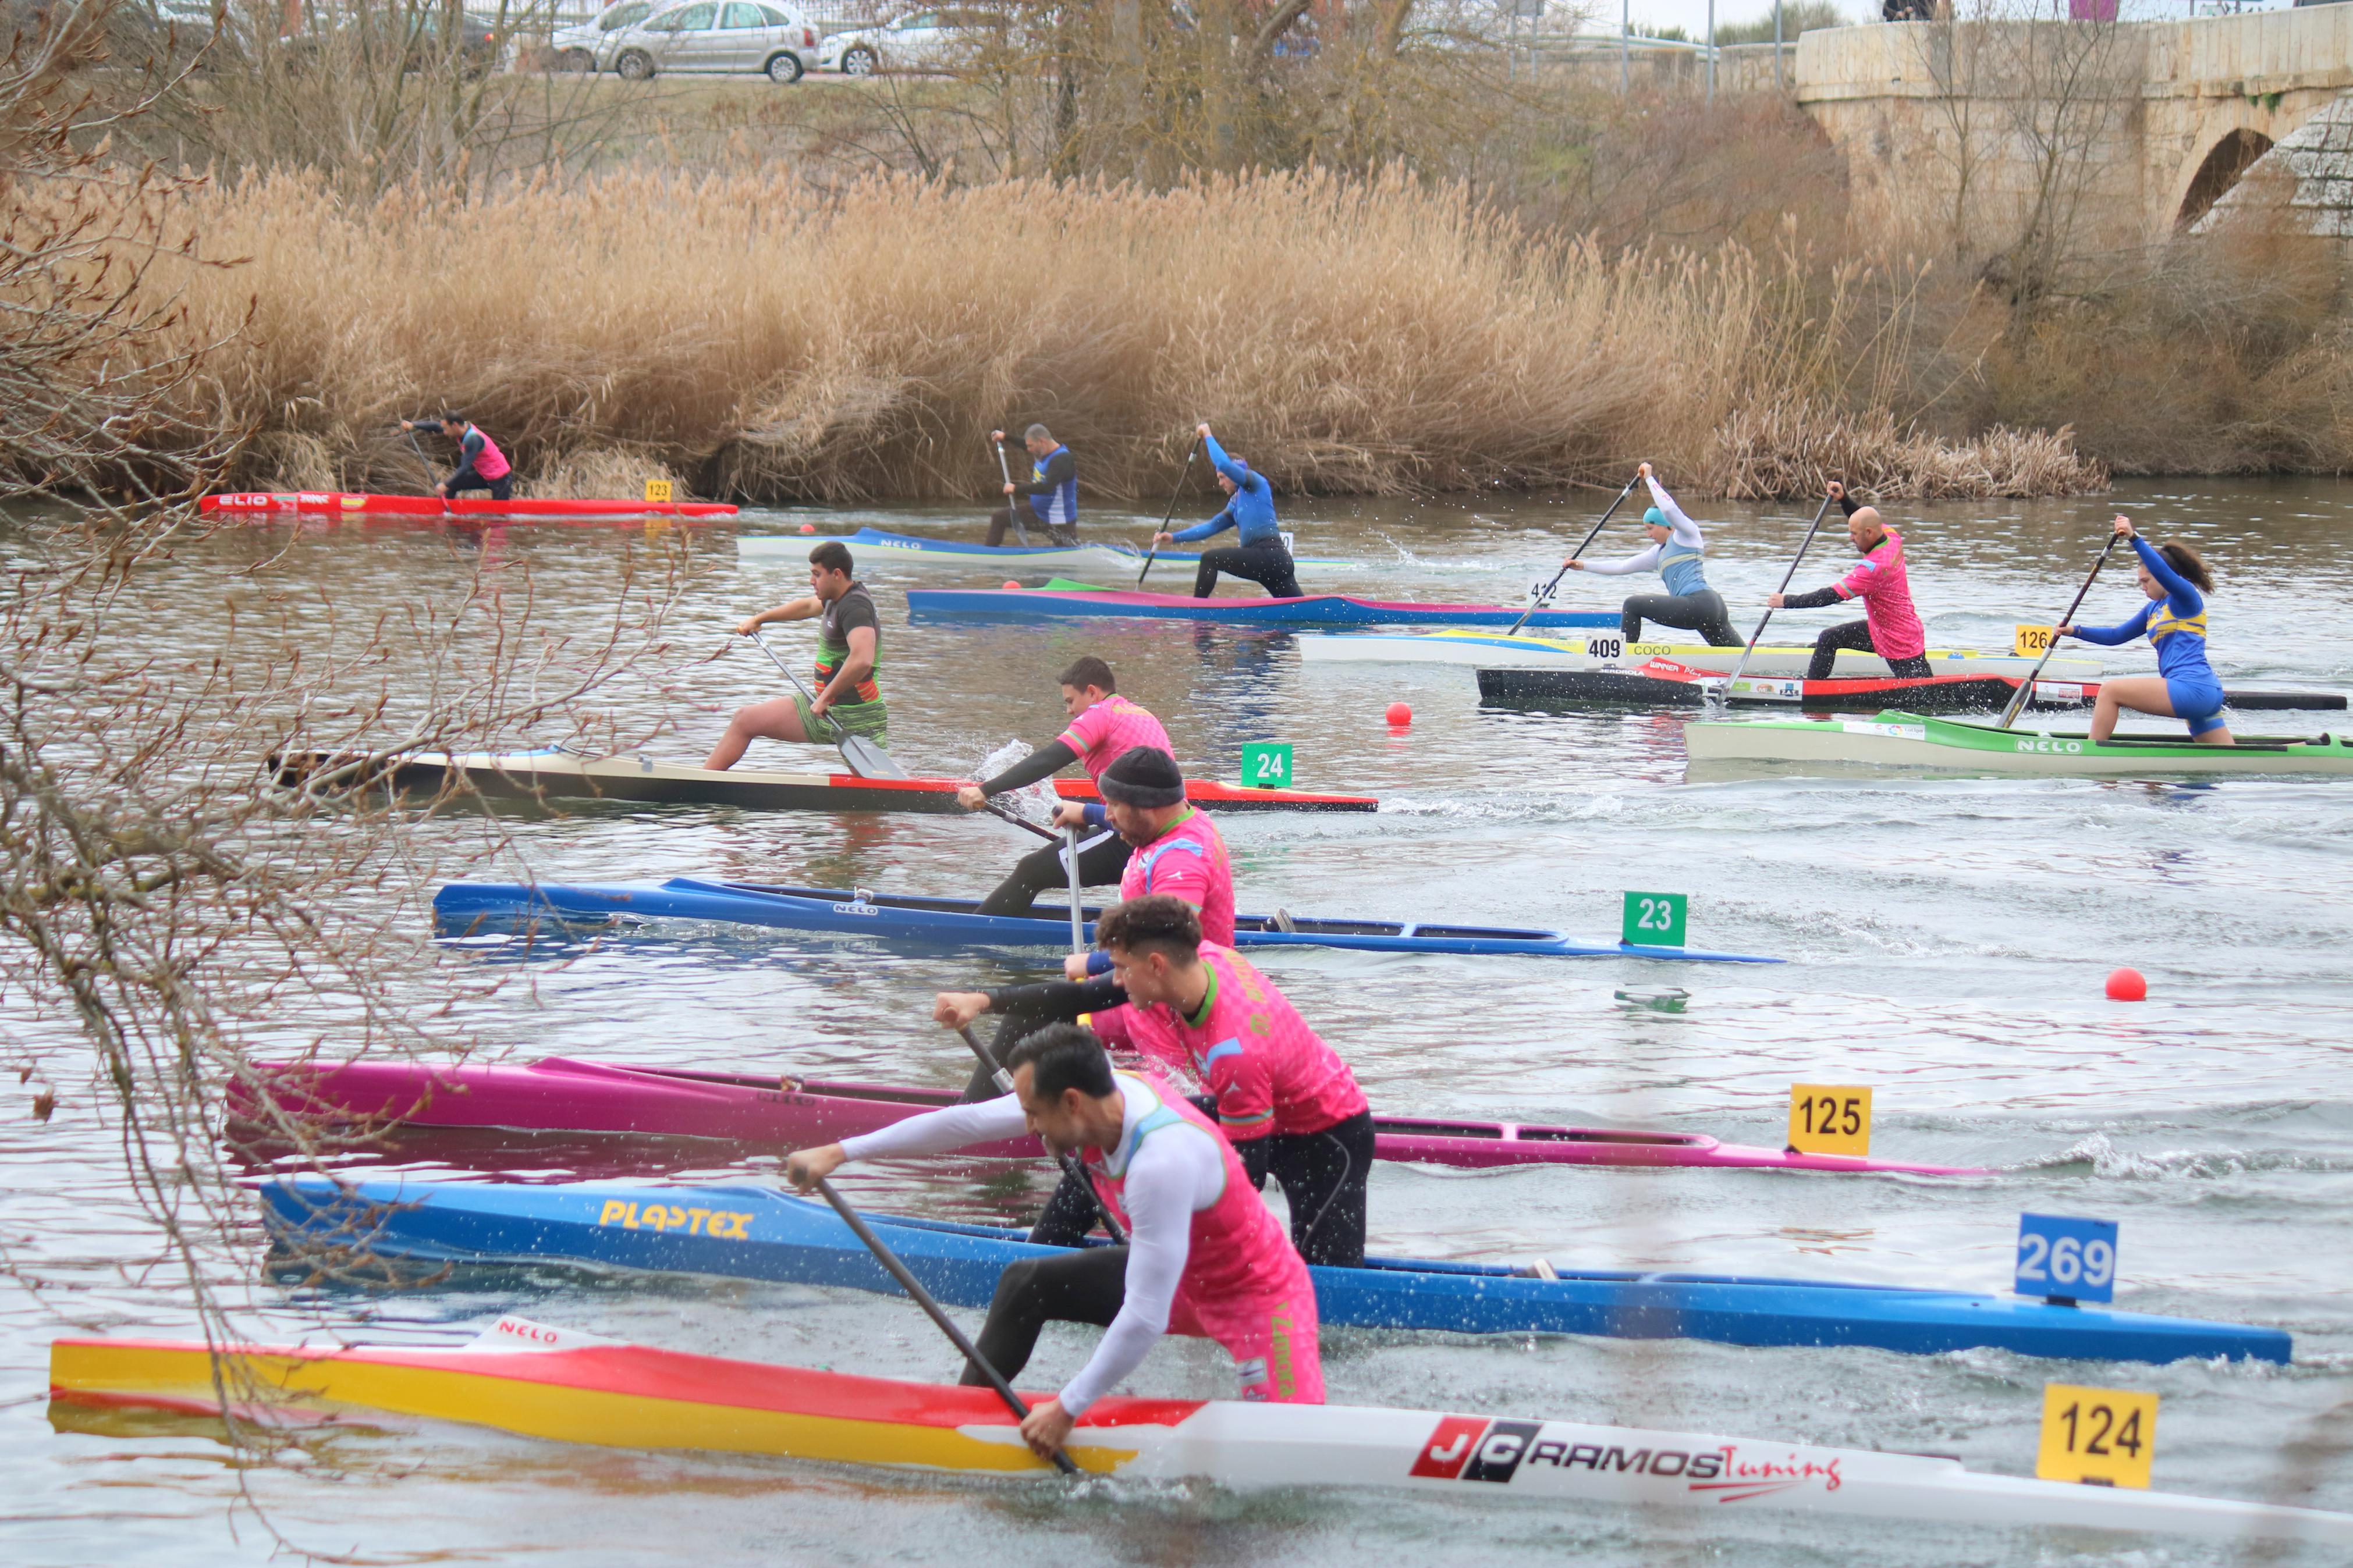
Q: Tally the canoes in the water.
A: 11